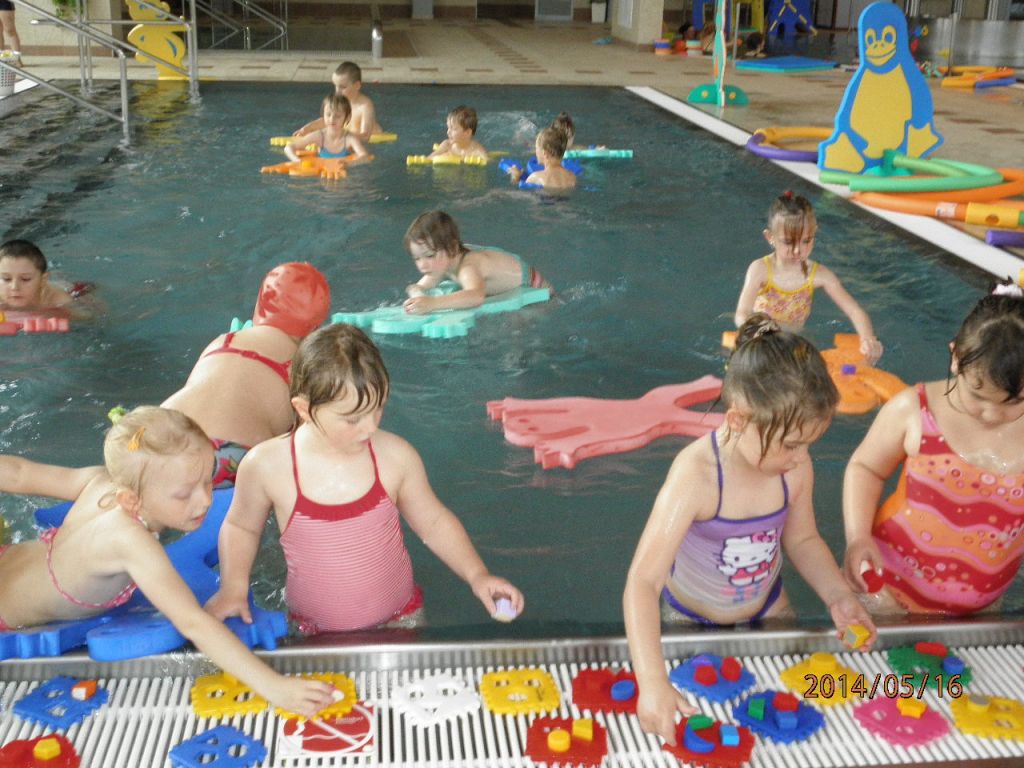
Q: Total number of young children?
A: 13